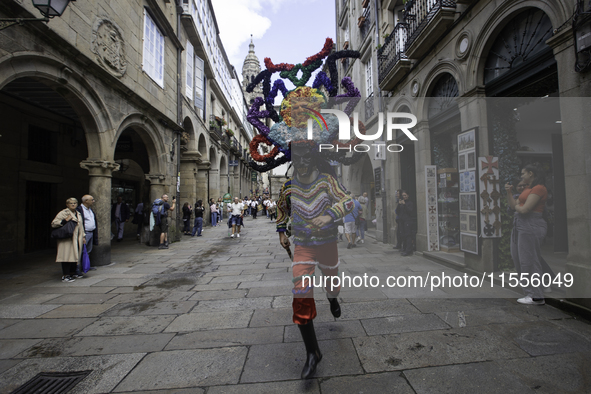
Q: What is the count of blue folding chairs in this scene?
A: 0